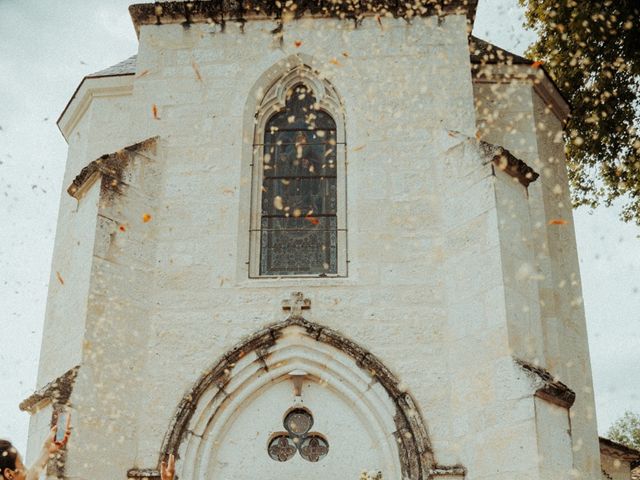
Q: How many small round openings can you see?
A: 3